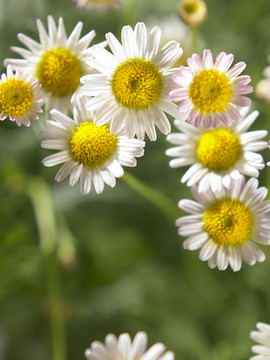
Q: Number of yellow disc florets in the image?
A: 7